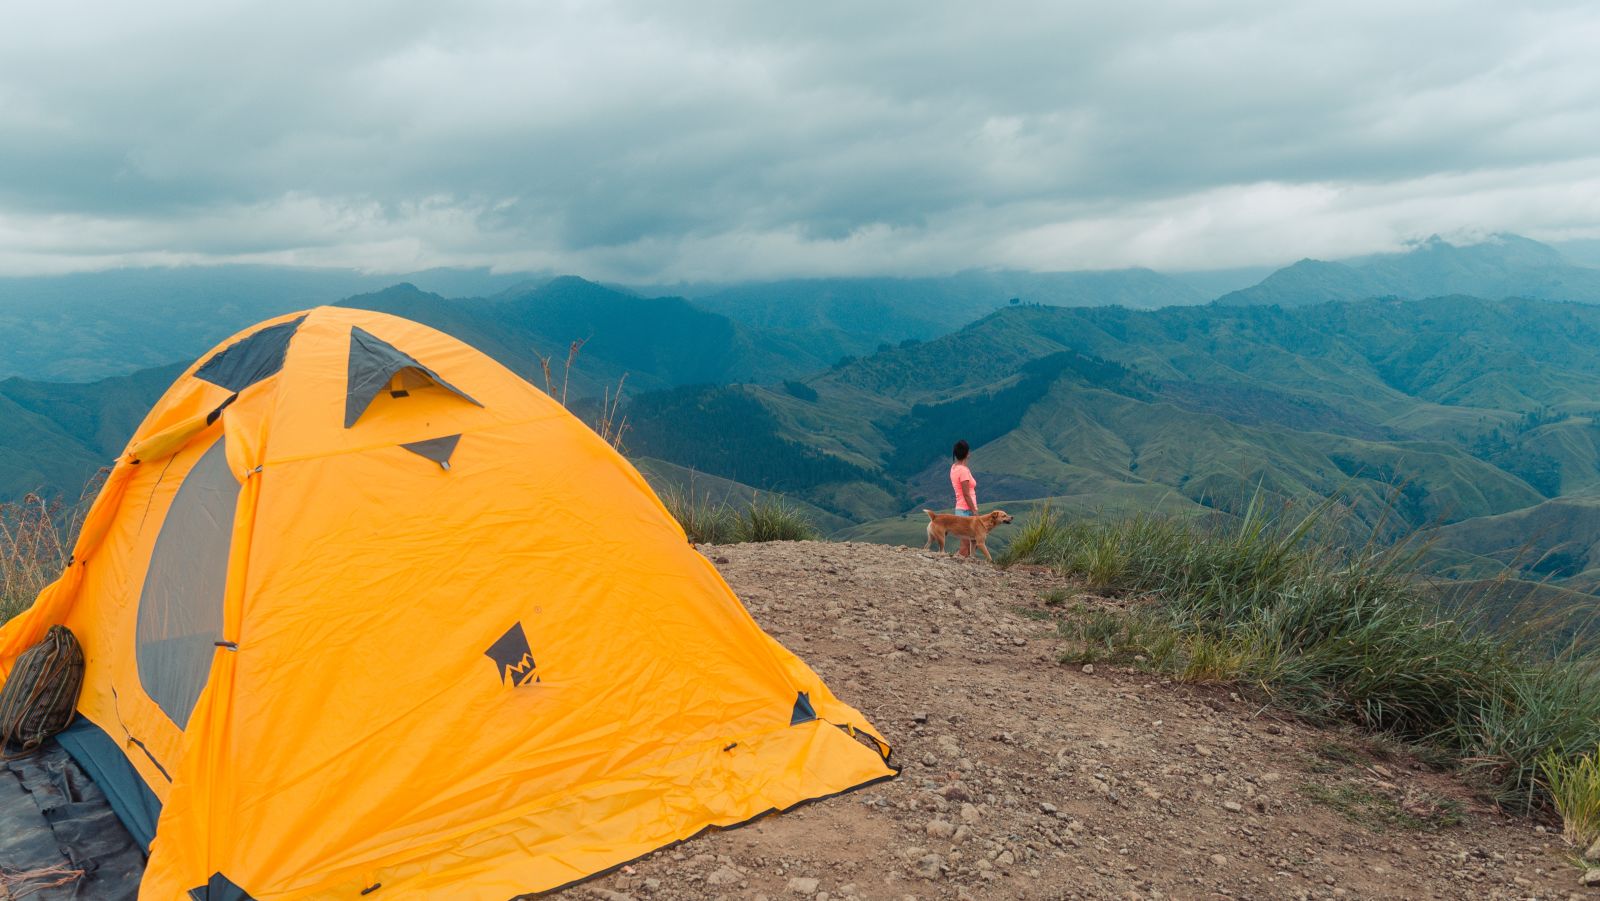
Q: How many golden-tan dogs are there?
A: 1